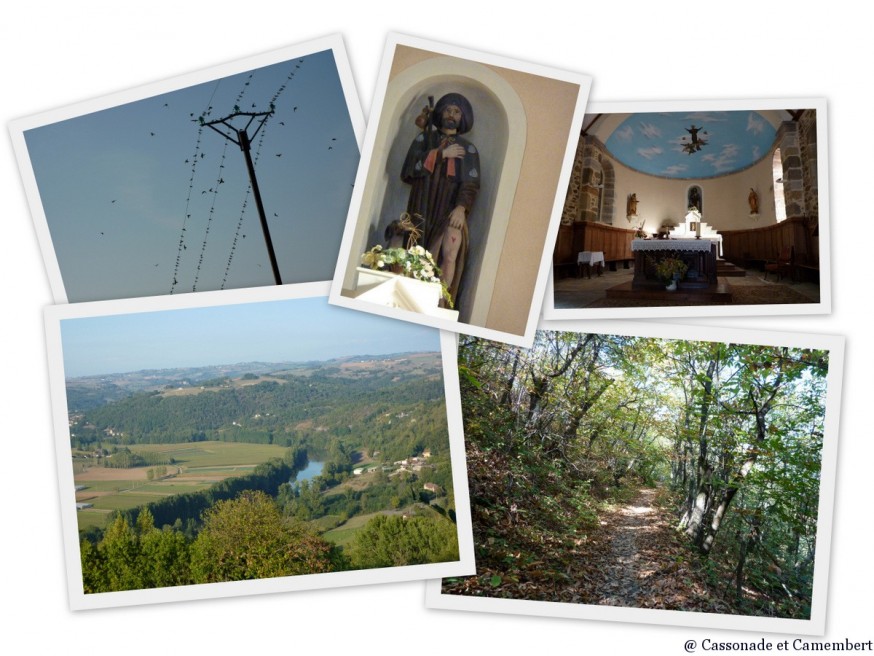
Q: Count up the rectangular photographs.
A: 5